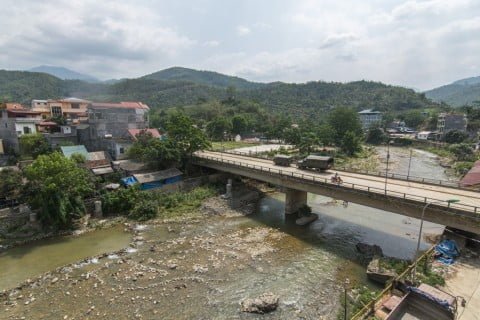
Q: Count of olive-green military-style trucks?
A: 2